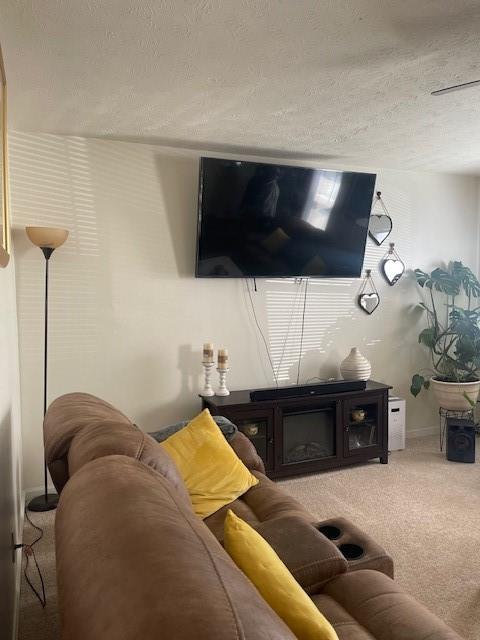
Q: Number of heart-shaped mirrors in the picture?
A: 3